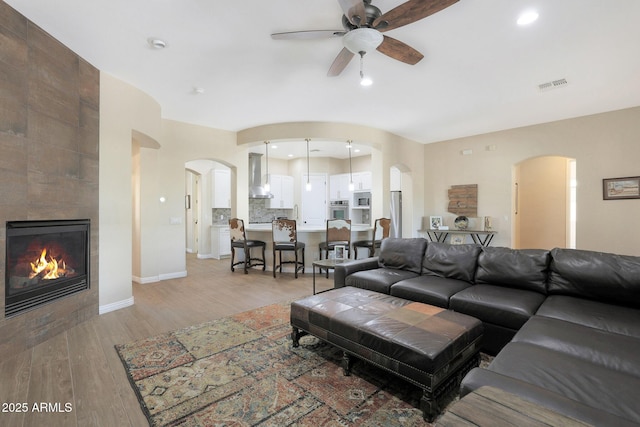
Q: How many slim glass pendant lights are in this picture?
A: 3